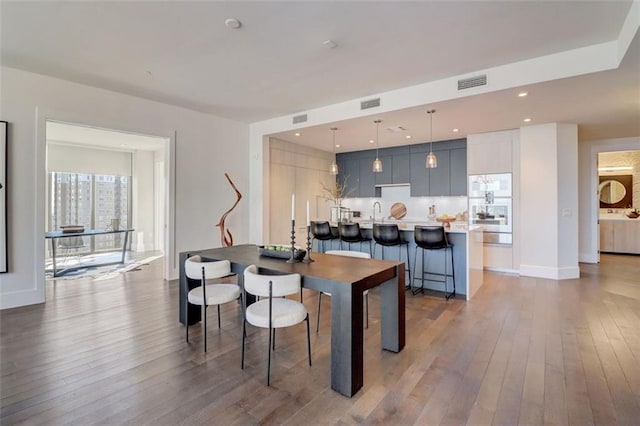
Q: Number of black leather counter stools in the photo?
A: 4